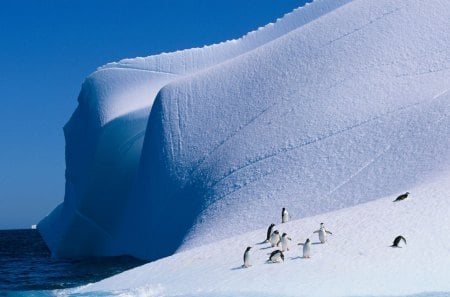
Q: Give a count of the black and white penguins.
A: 10